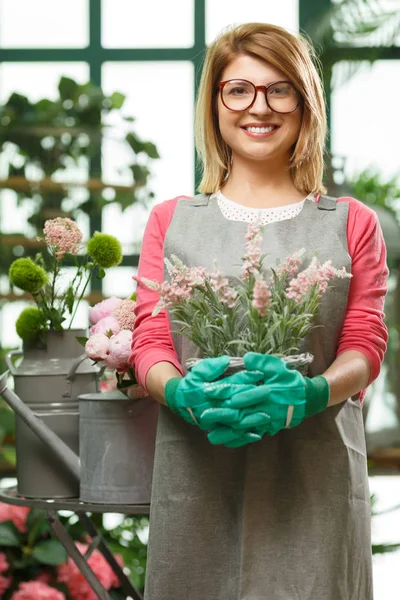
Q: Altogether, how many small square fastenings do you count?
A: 2